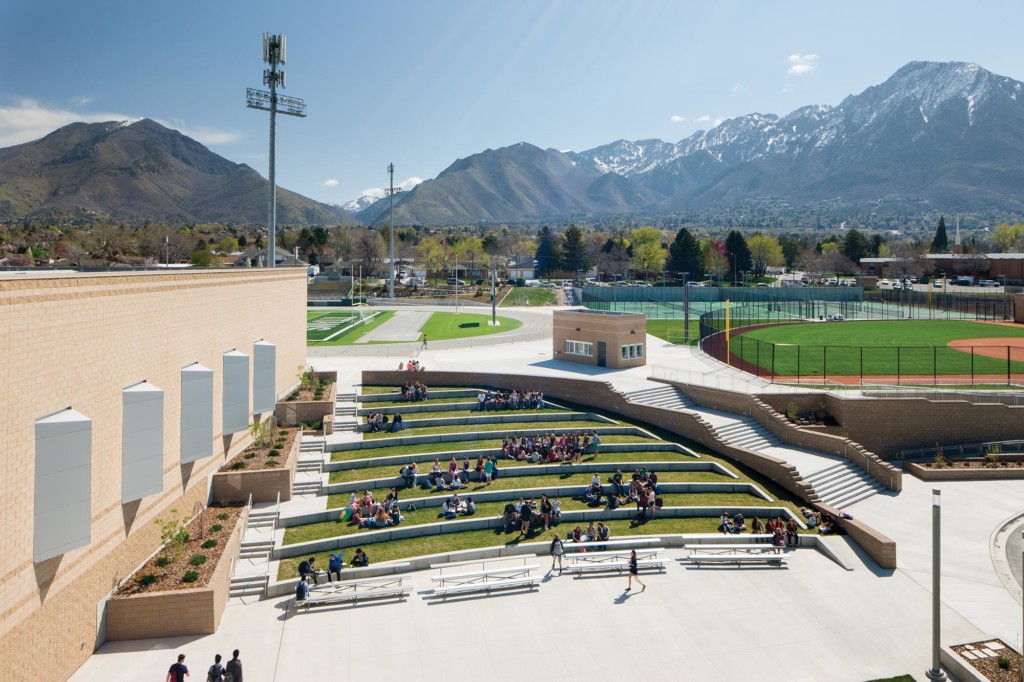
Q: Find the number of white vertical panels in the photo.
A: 5